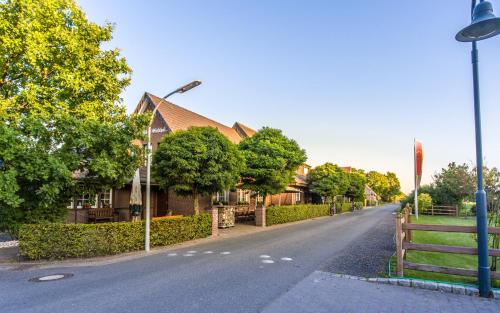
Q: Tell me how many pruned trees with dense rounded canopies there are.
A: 4